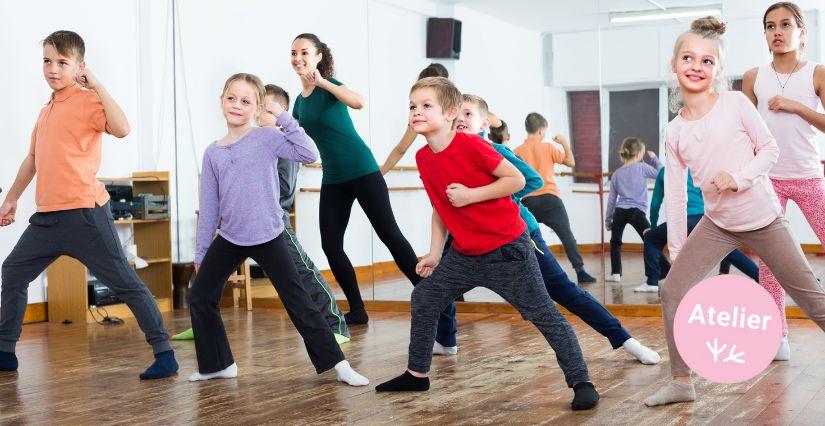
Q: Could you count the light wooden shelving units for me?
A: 1